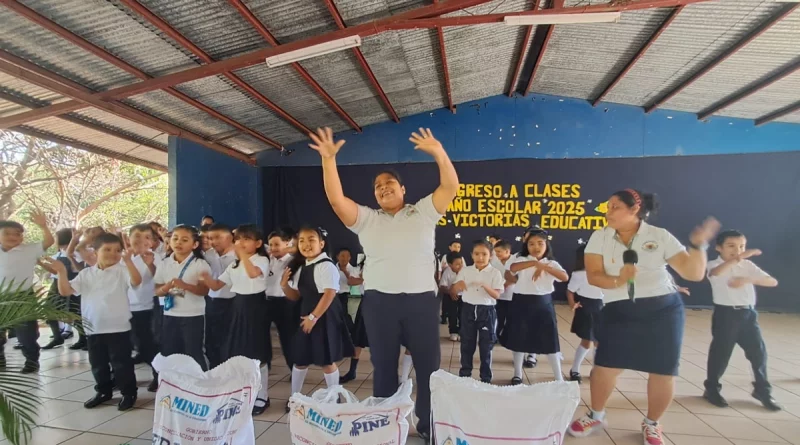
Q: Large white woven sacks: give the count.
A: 3